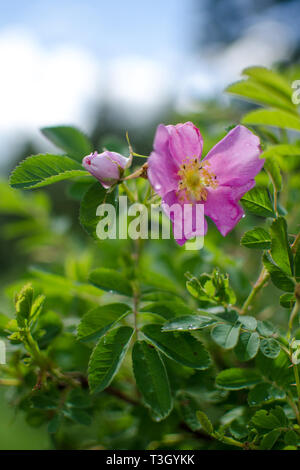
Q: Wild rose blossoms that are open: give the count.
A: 1